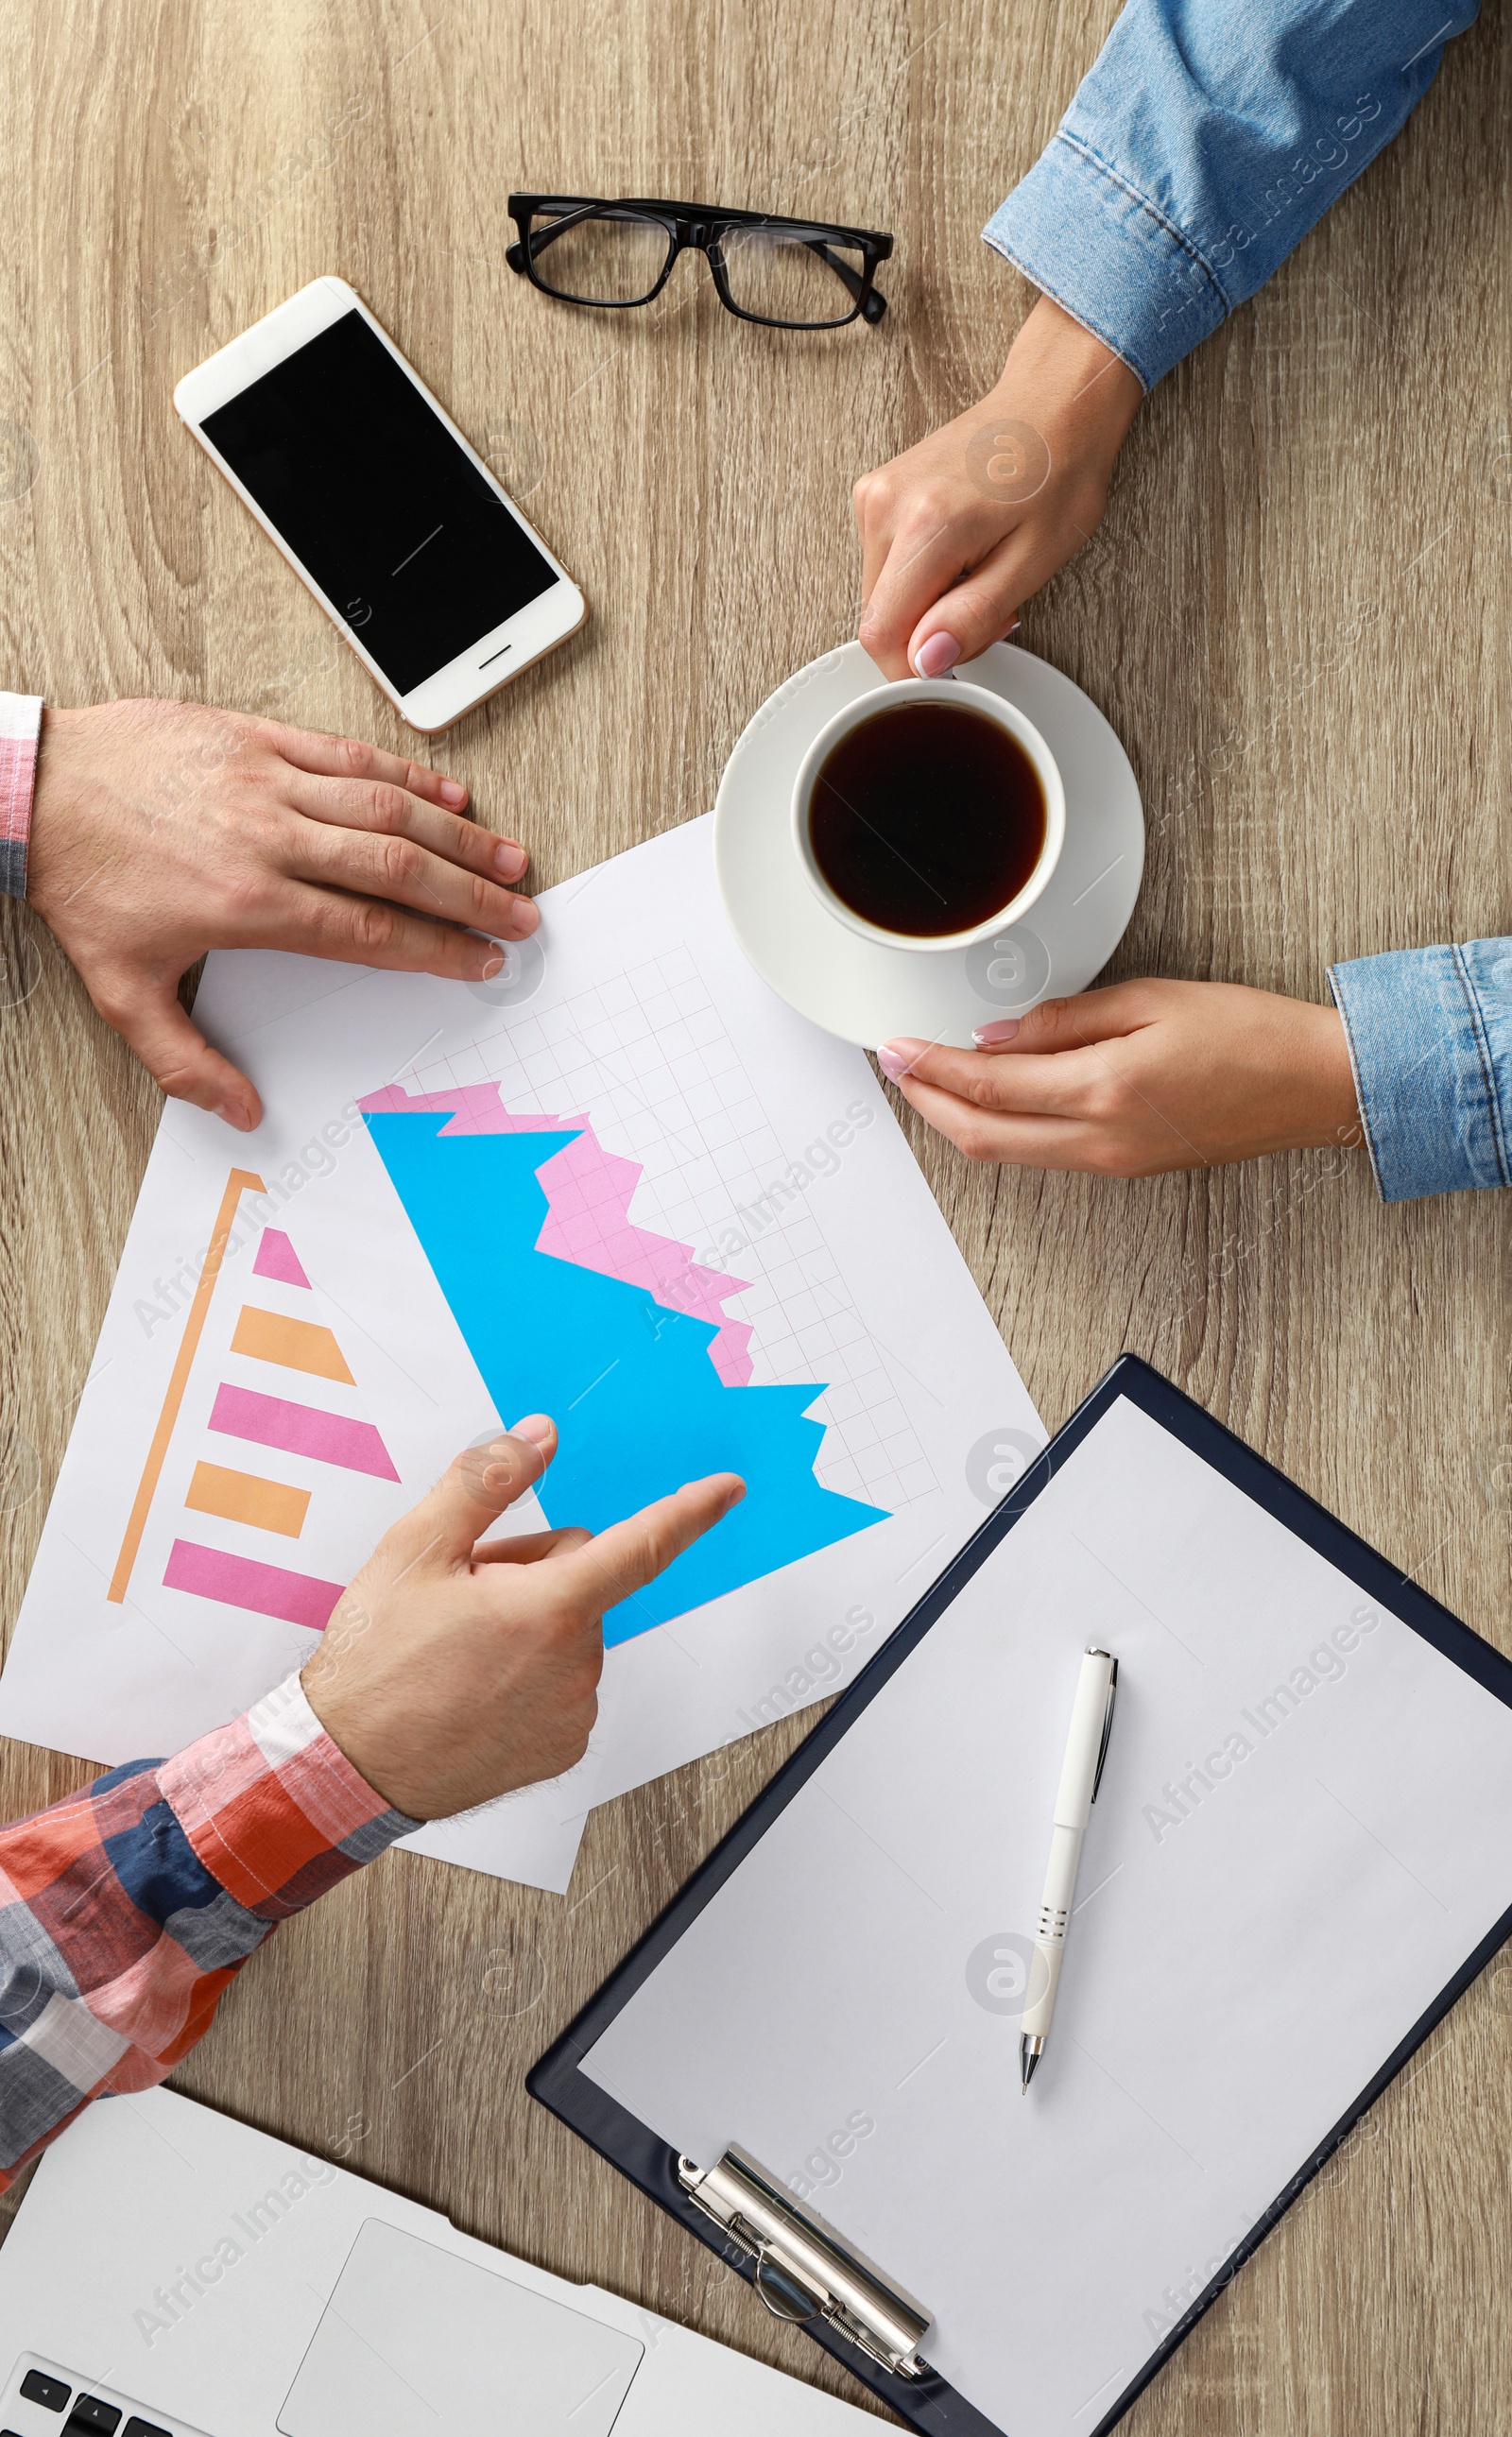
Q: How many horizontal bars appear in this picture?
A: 5